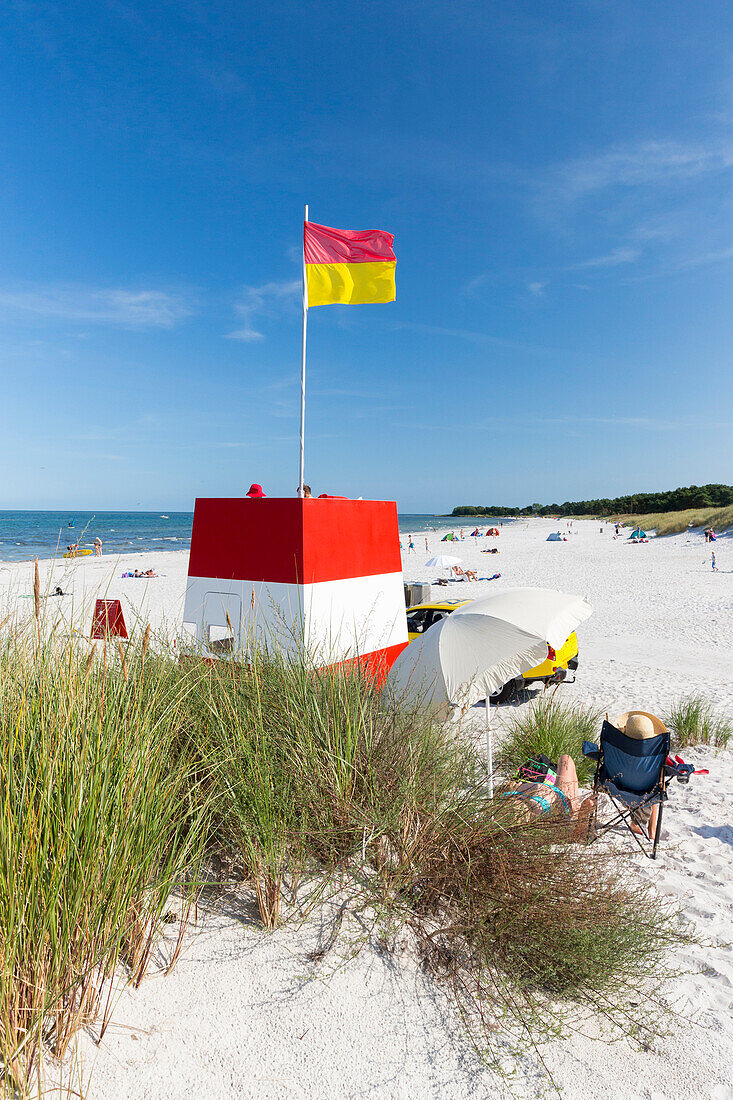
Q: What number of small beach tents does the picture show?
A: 5